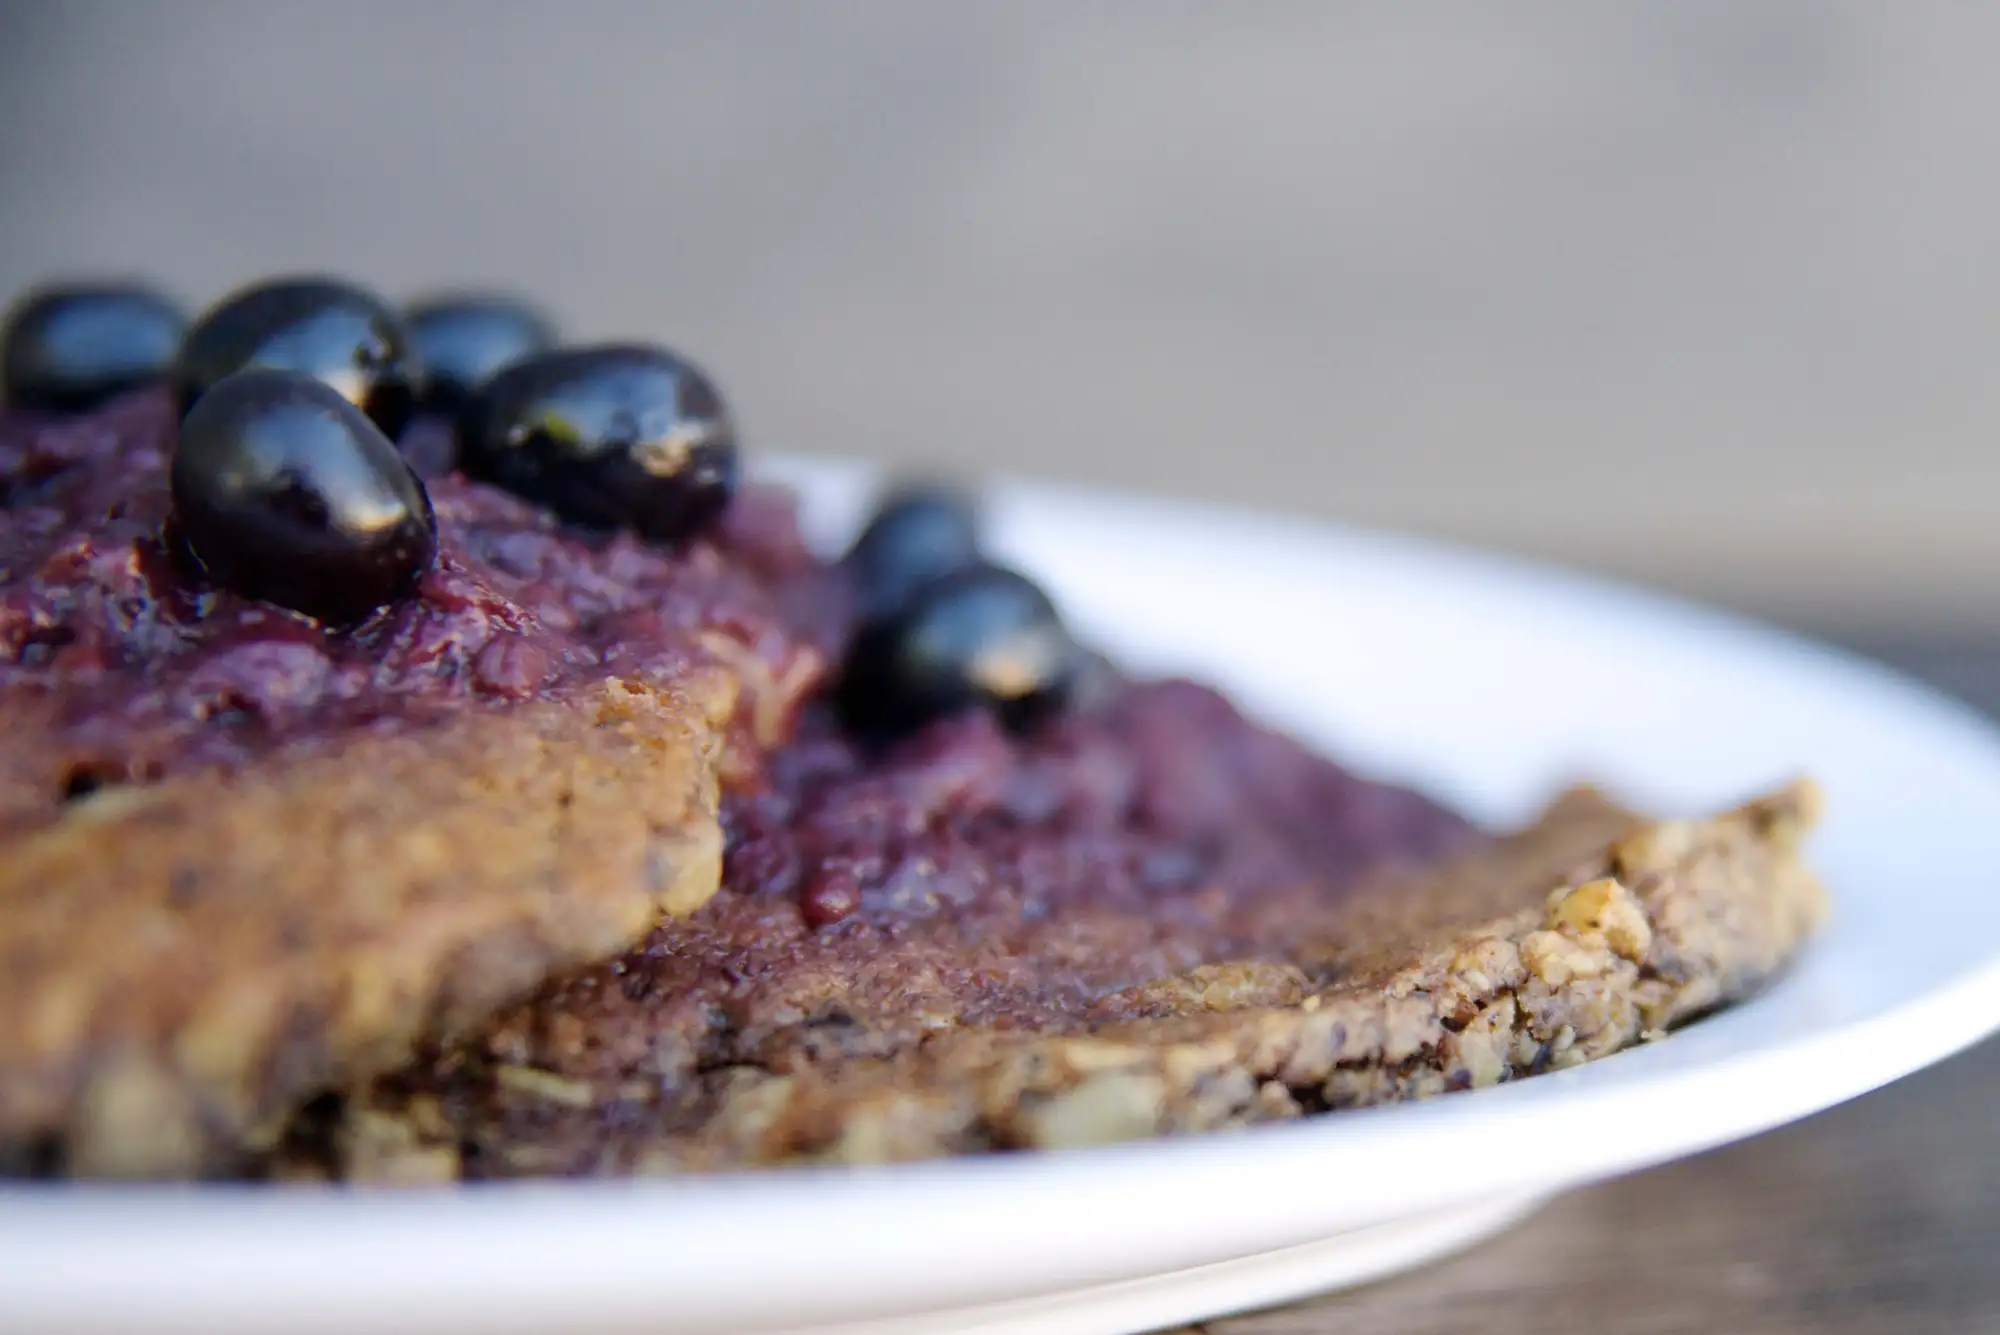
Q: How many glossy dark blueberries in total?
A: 7